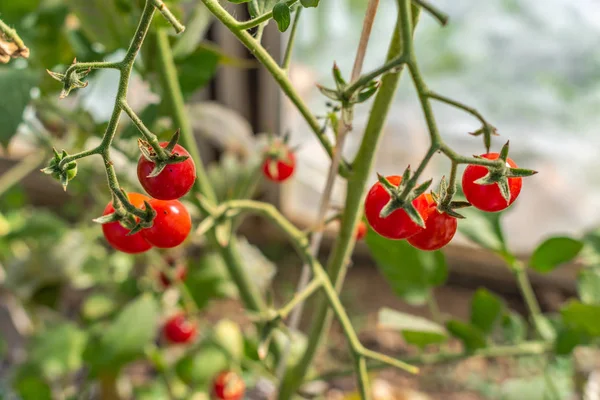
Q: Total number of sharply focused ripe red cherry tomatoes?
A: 6